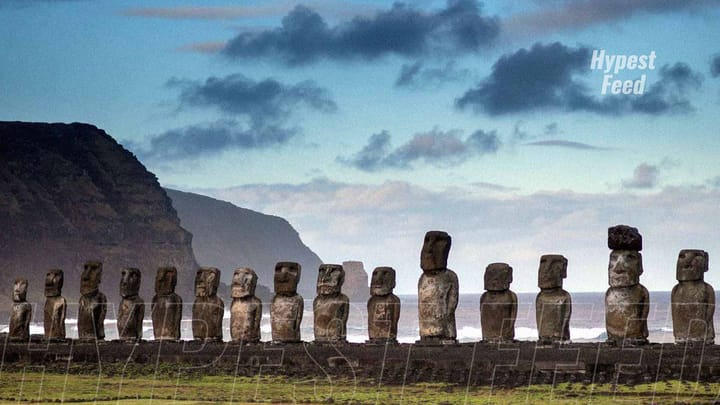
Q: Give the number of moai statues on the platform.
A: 15